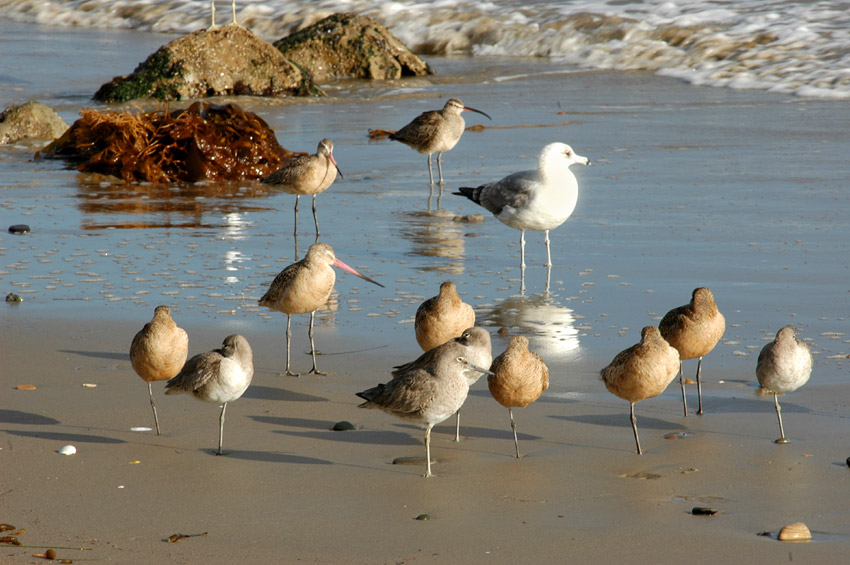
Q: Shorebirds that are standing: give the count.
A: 13